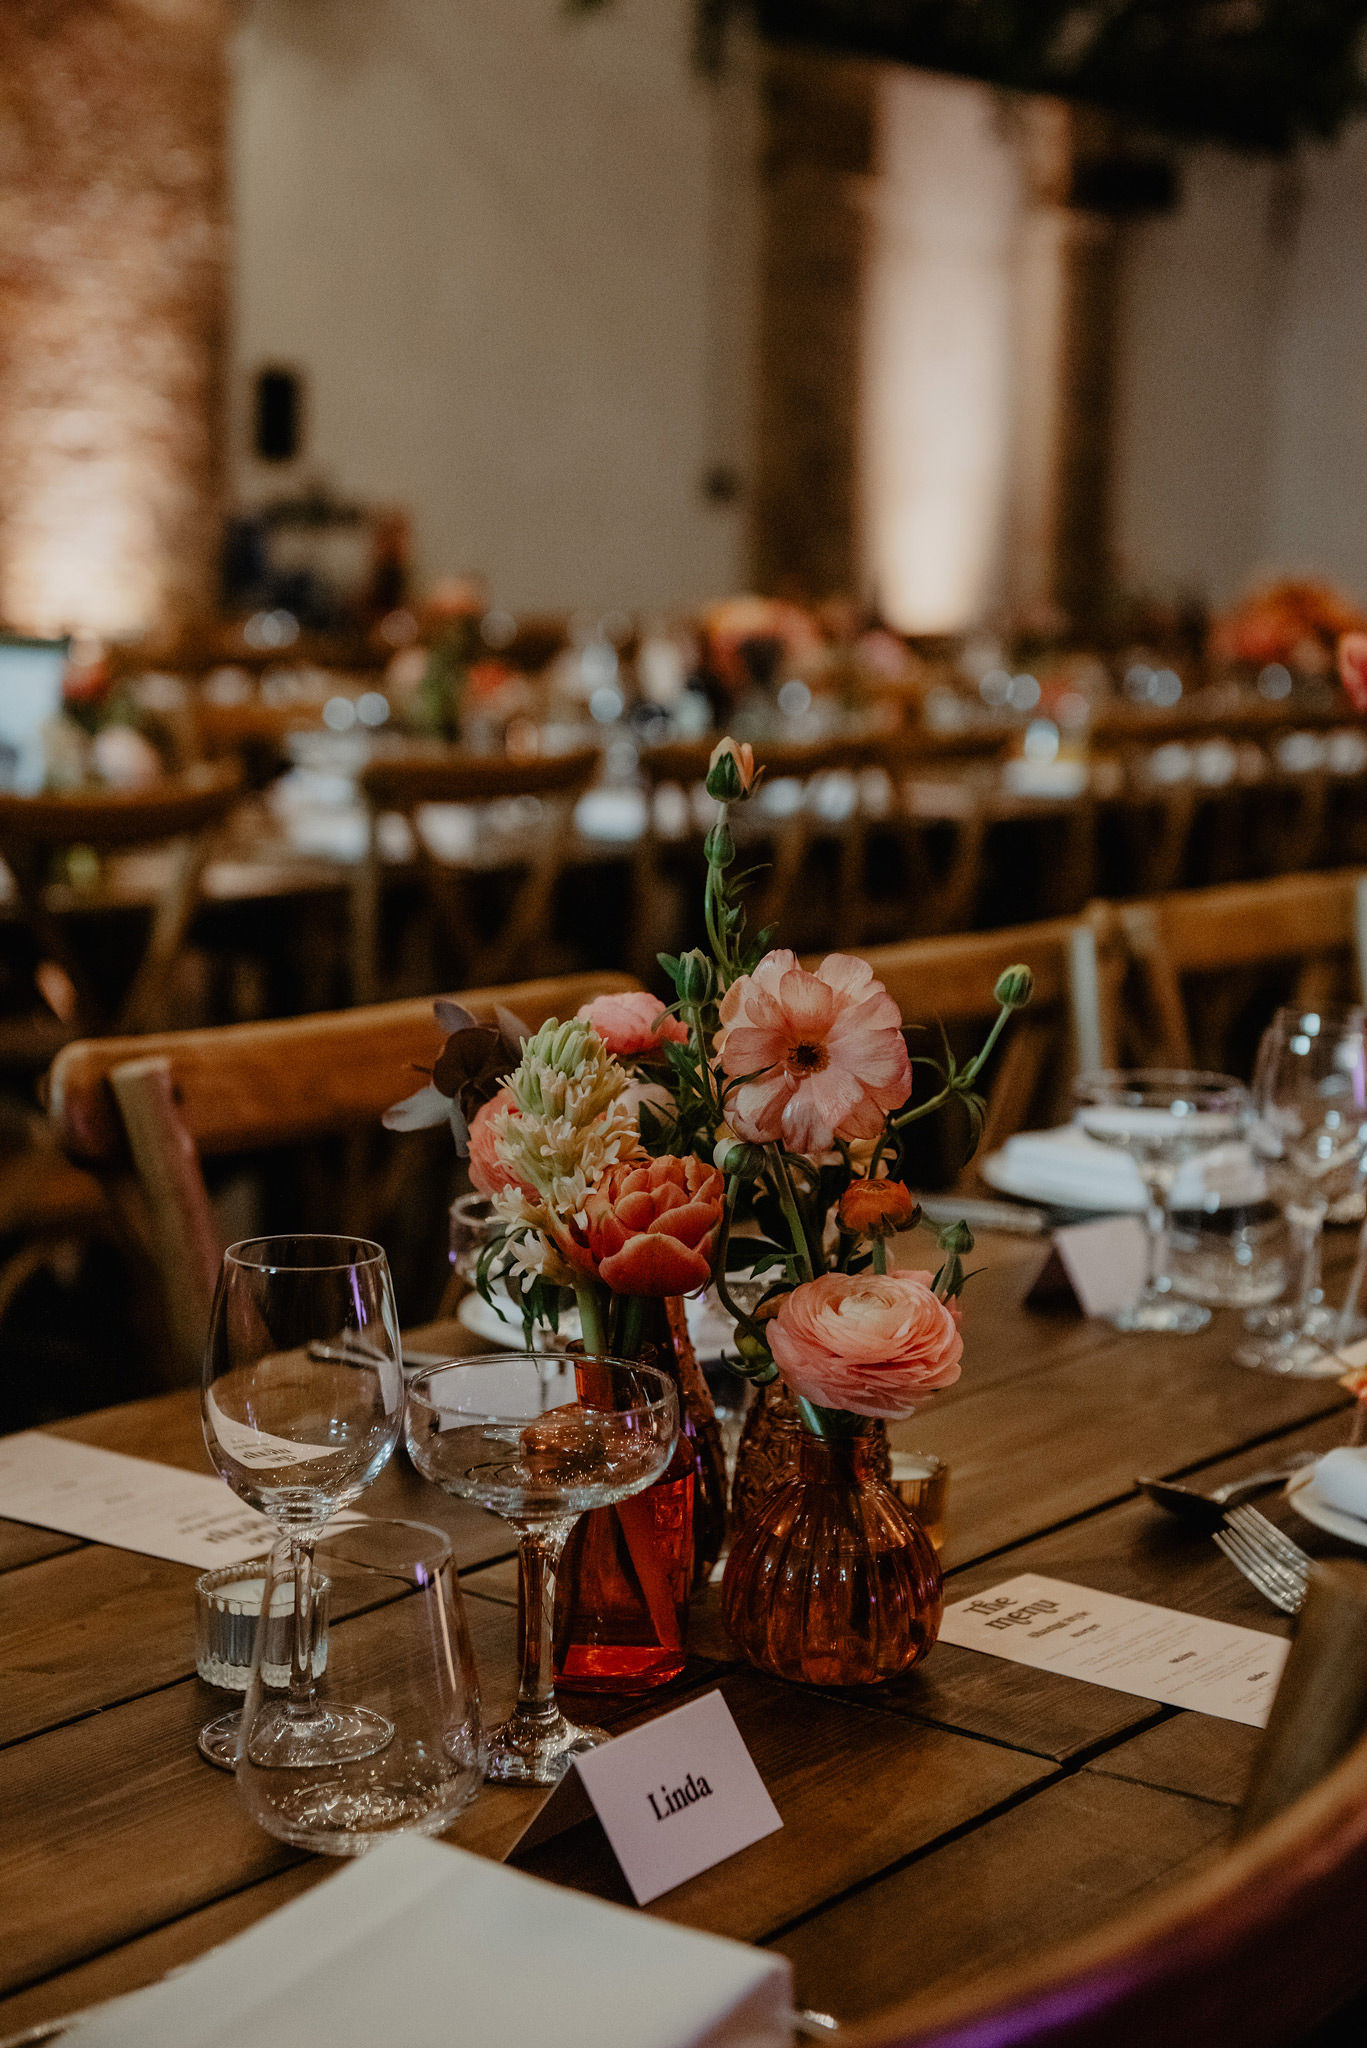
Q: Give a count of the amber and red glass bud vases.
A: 4